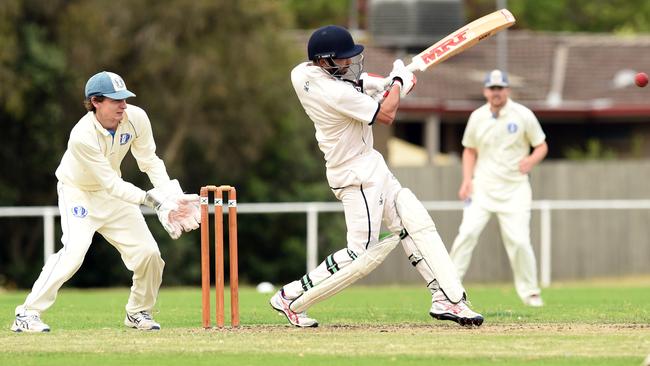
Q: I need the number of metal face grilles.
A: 1